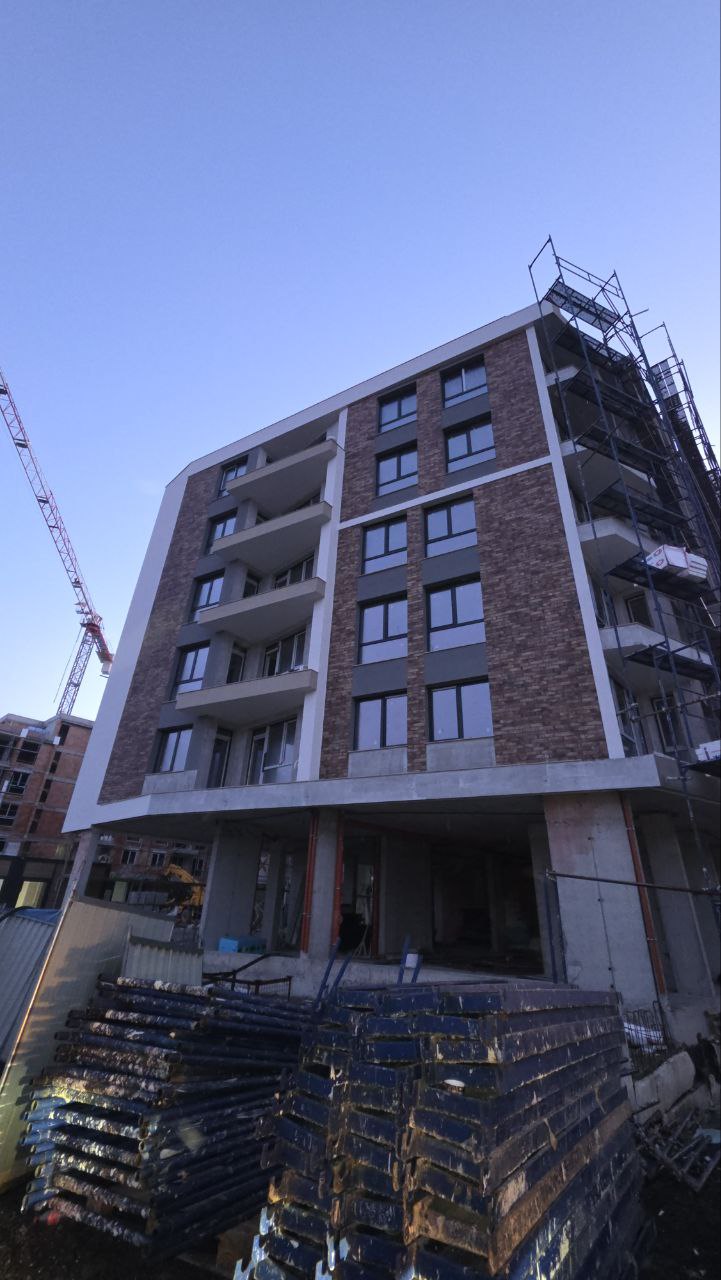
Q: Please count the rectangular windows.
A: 15